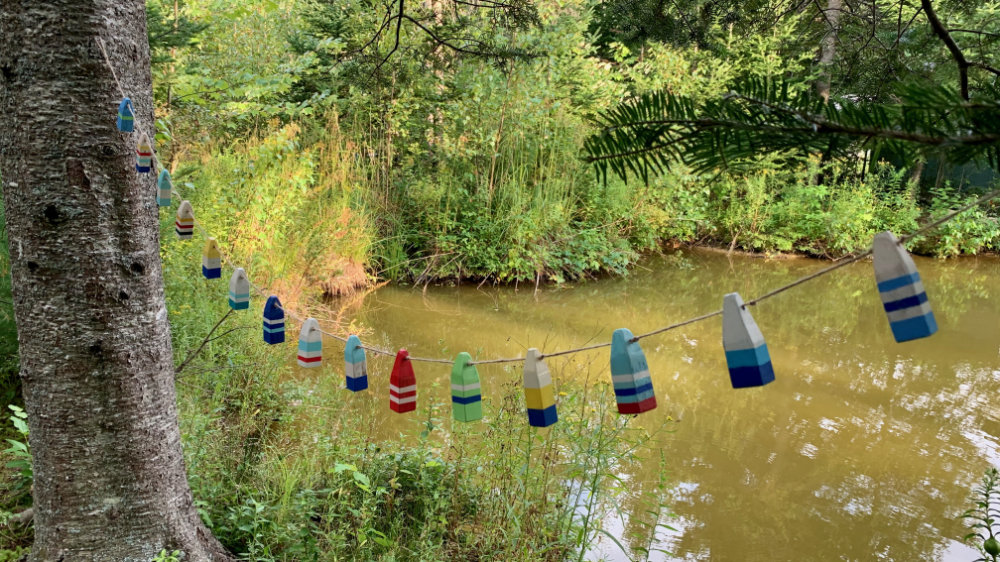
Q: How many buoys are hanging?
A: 15